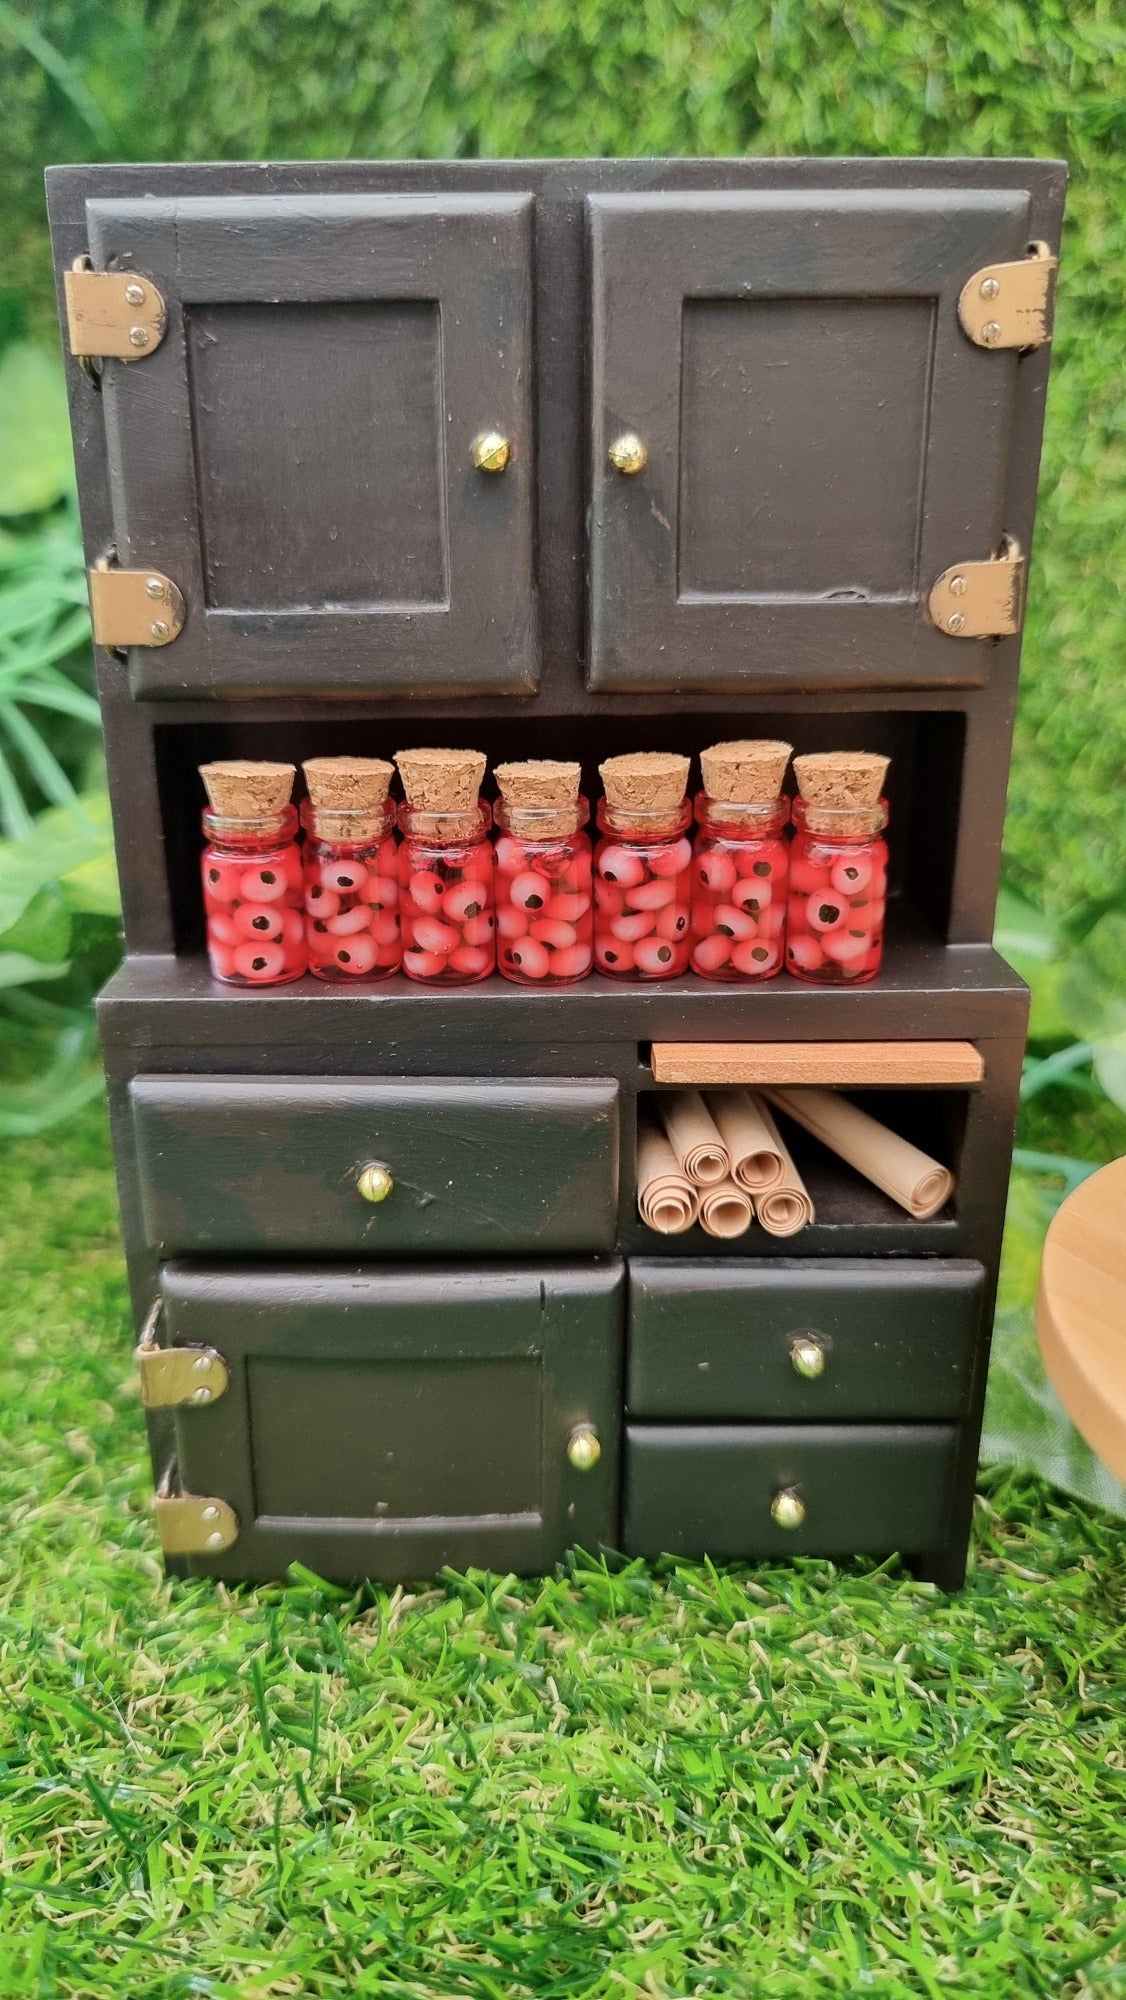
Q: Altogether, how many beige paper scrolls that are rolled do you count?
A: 6